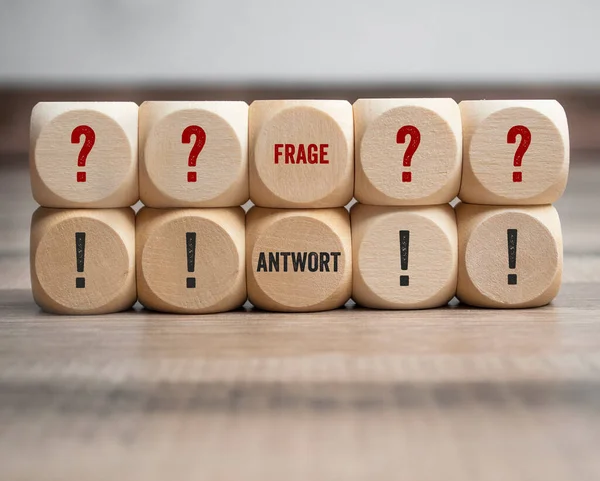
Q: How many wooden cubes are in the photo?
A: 10